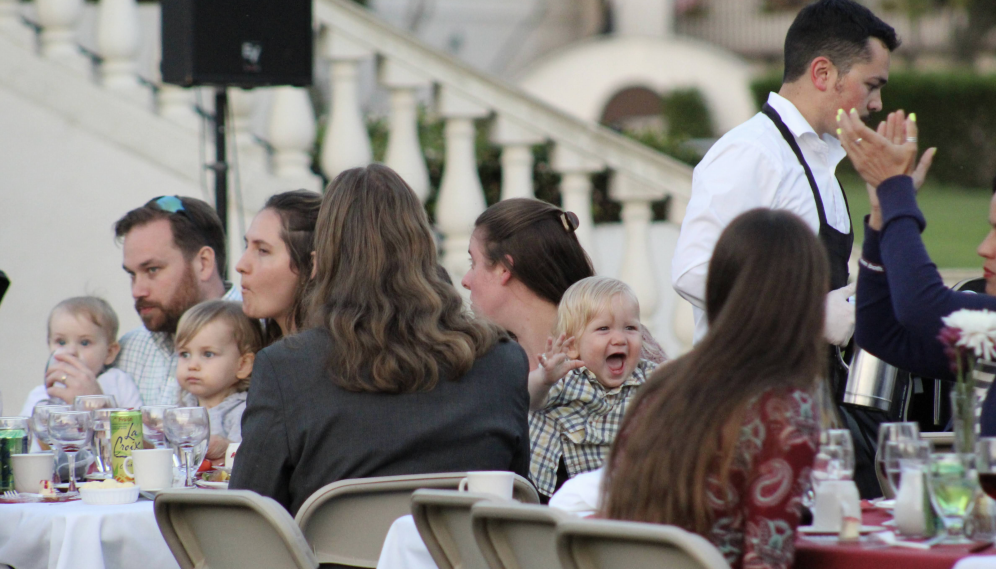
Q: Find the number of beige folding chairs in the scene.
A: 5